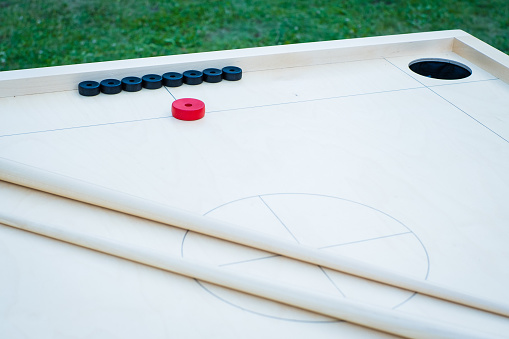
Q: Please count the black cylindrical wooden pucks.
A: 8